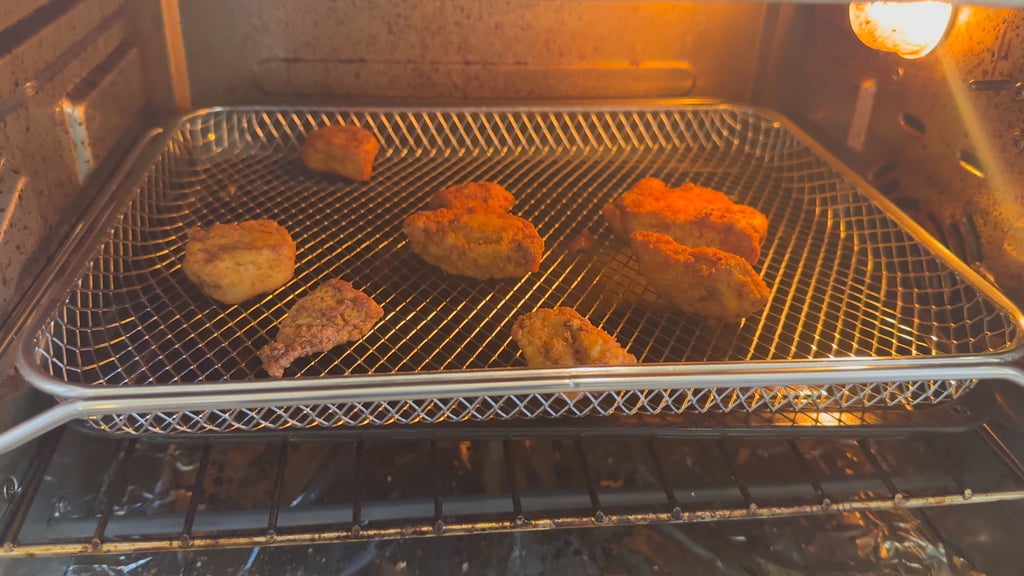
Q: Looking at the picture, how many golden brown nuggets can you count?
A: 8